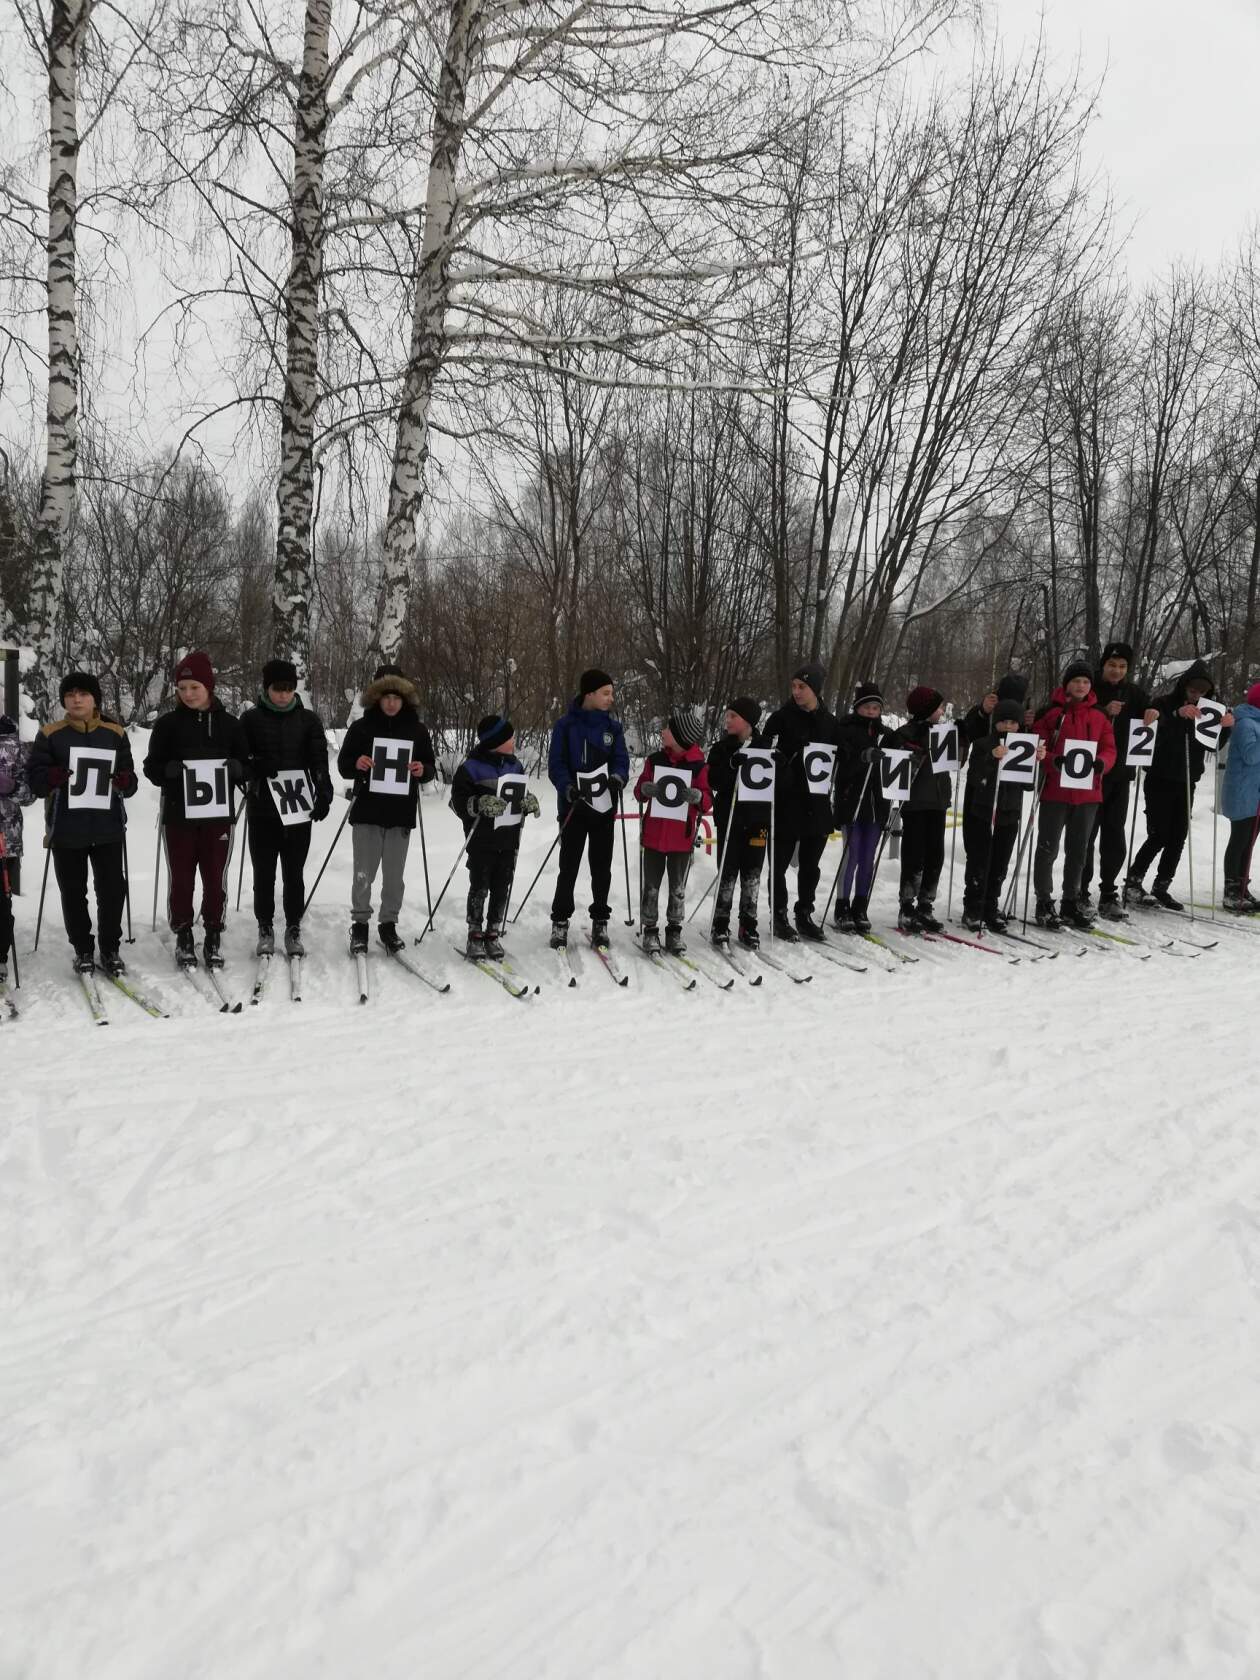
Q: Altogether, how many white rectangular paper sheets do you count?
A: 15